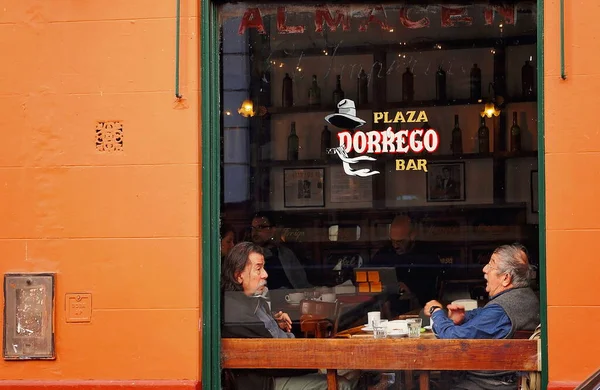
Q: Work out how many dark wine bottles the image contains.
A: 13